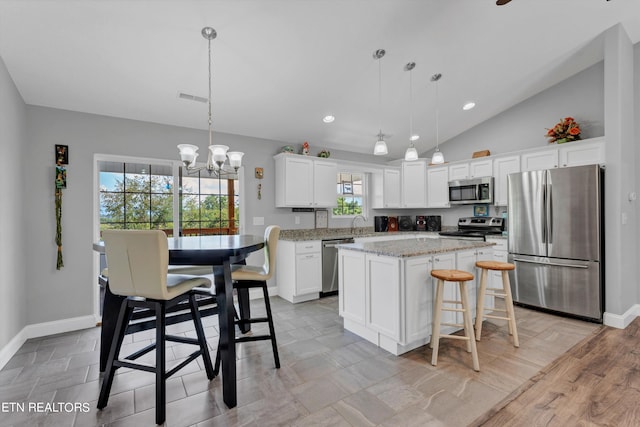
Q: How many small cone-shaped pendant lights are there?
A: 3